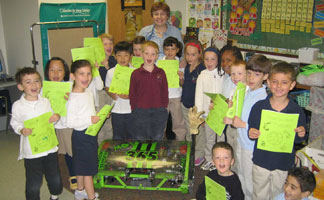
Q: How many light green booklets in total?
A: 12